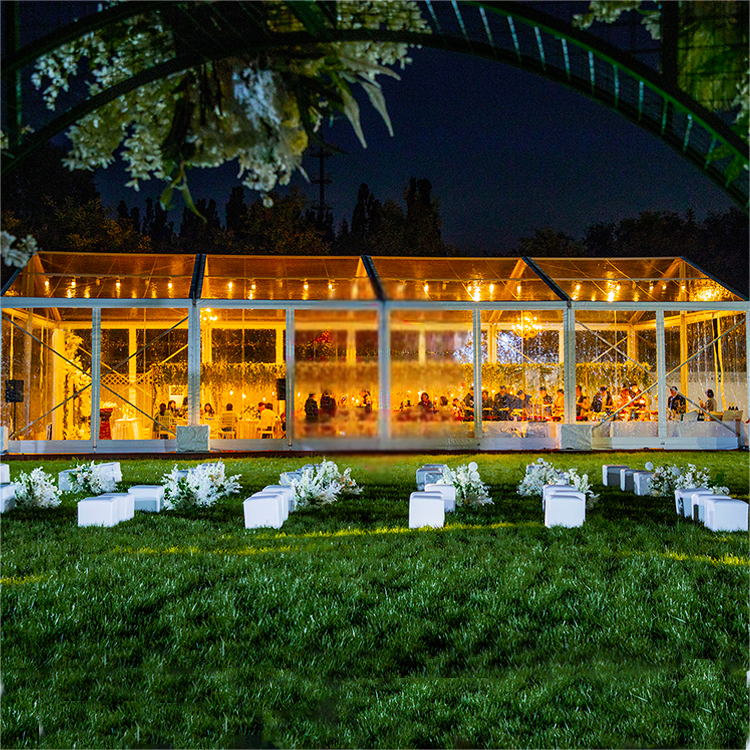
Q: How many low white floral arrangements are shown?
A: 7